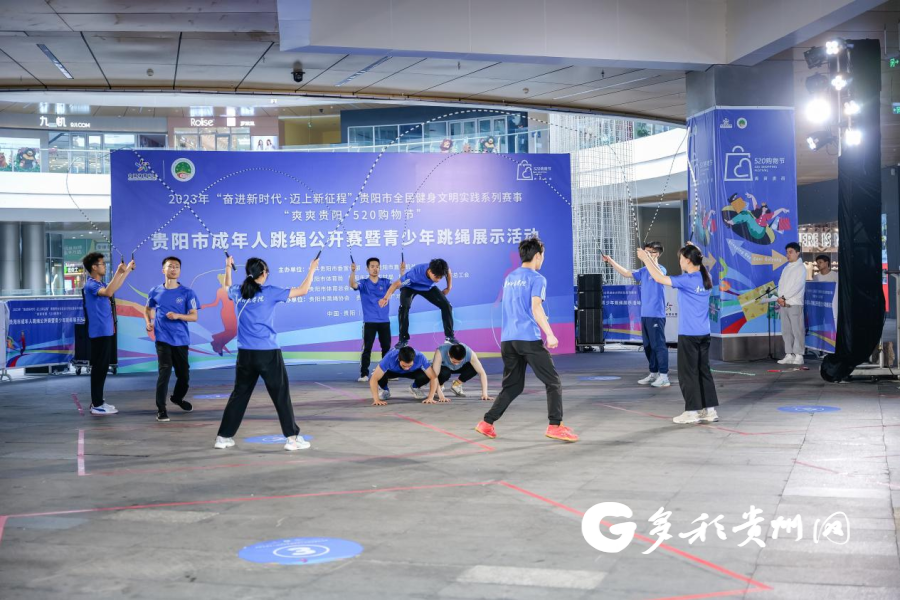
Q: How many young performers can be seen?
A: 10